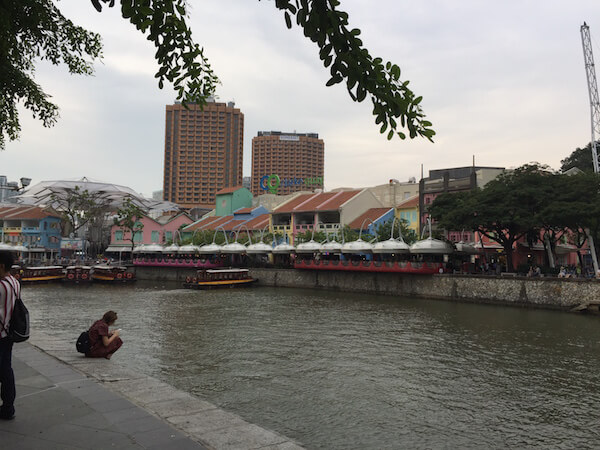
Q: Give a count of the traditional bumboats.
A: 4